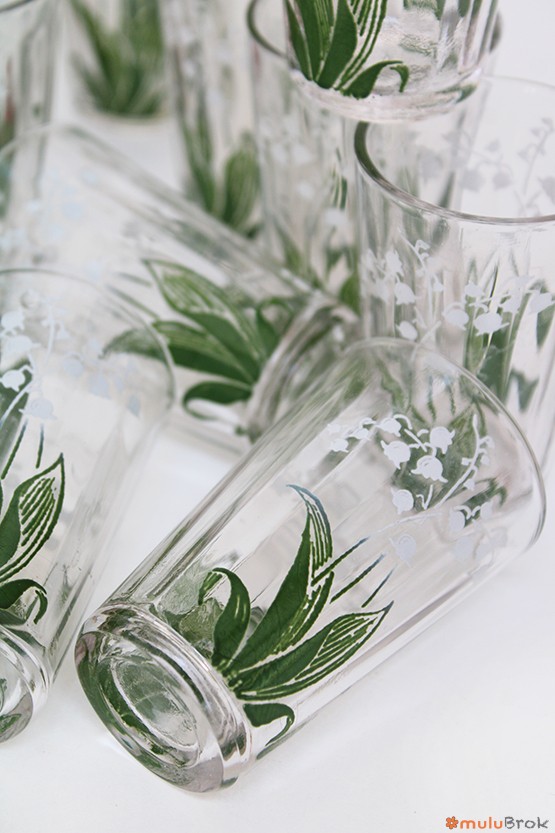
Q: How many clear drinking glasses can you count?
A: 9